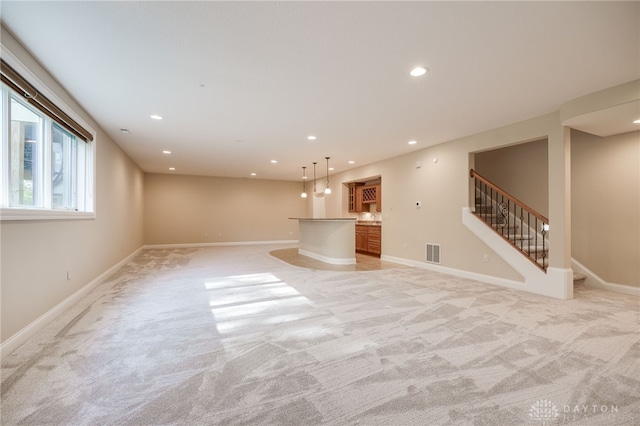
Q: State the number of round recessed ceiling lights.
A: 12